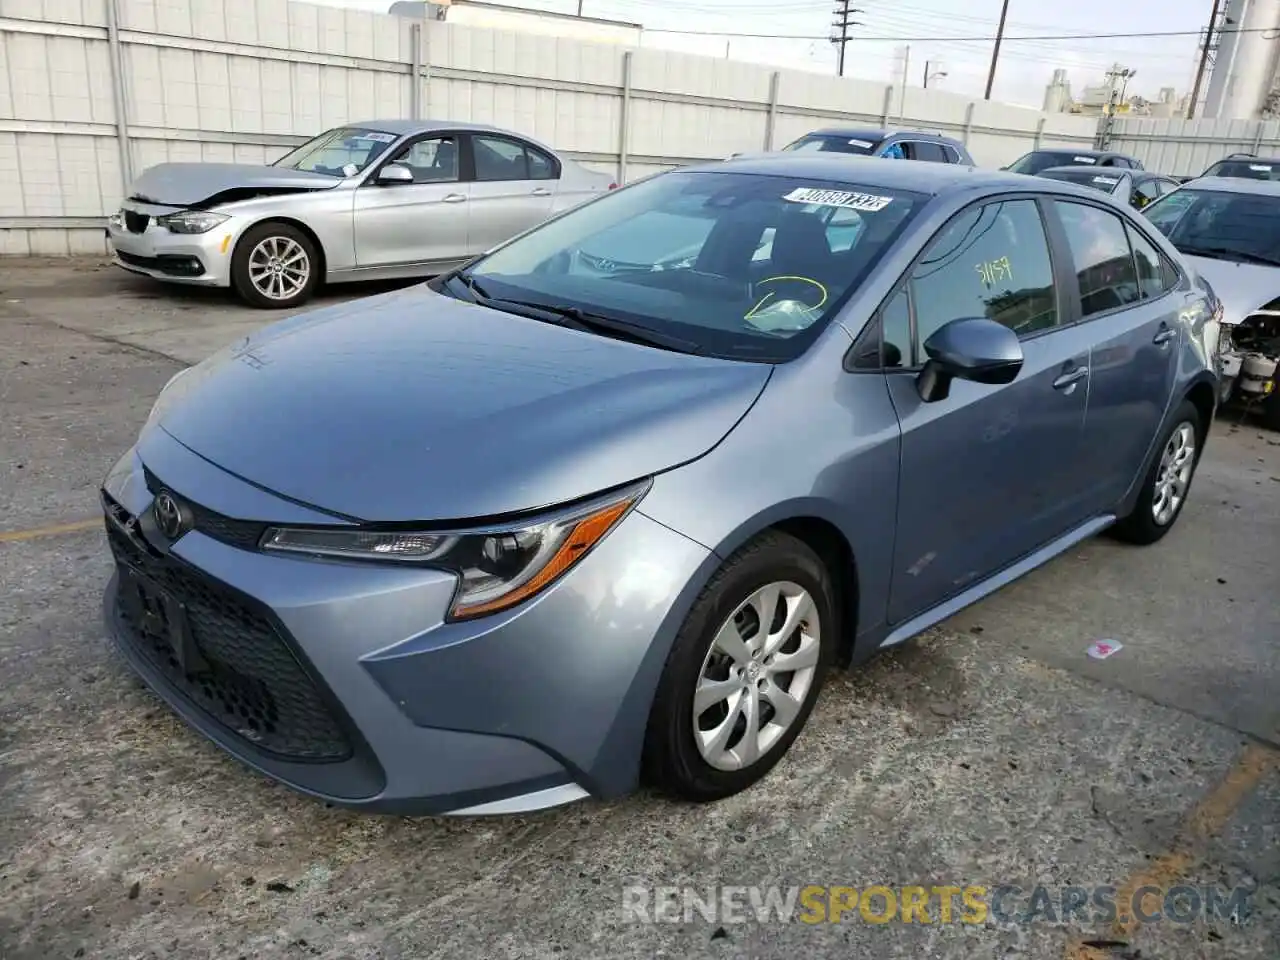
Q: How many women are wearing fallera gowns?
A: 0